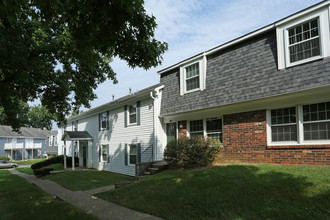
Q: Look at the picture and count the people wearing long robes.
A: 0